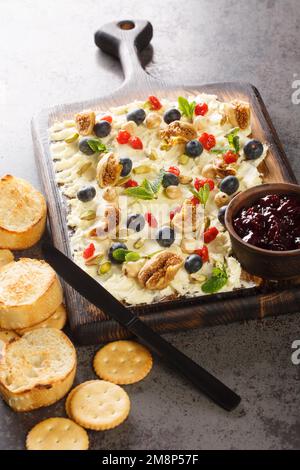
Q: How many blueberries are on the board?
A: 15